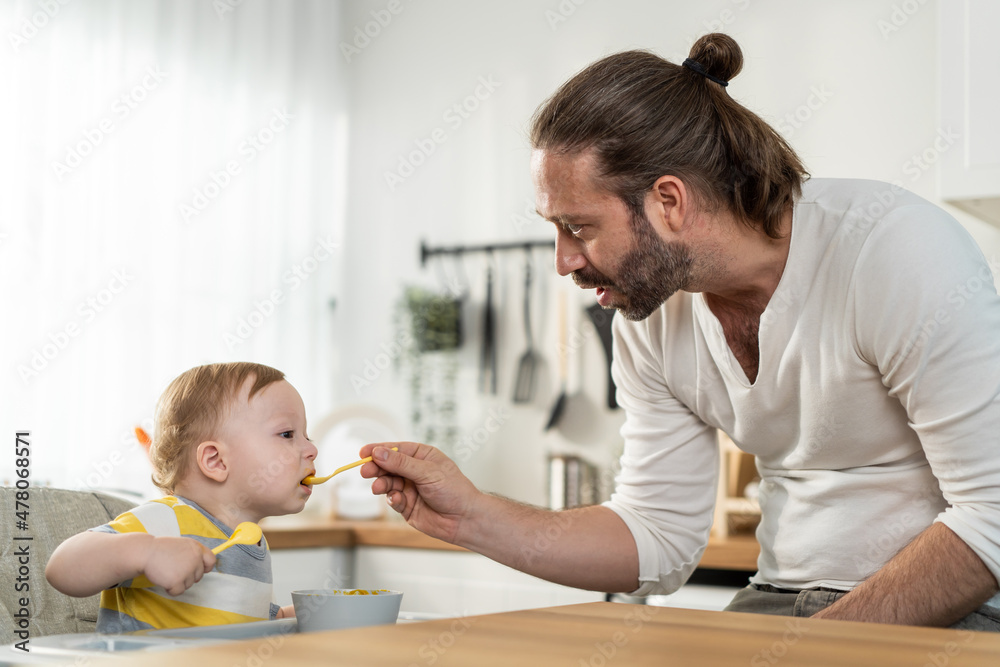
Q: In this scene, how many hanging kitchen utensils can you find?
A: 4